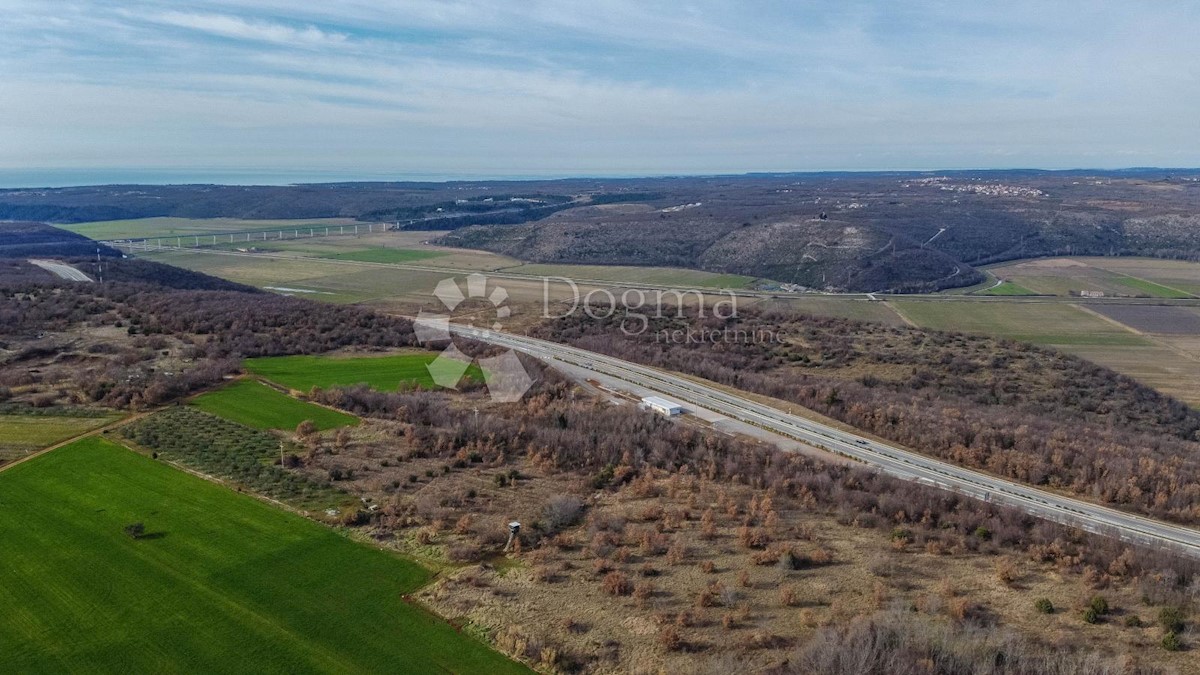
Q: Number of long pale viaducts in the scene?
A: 1